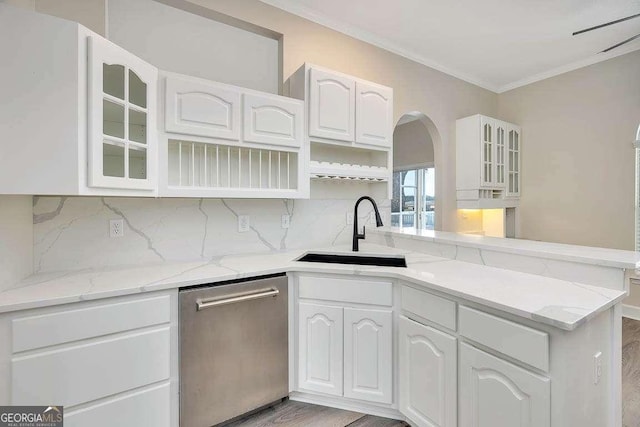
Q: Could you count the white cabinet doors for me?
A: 12